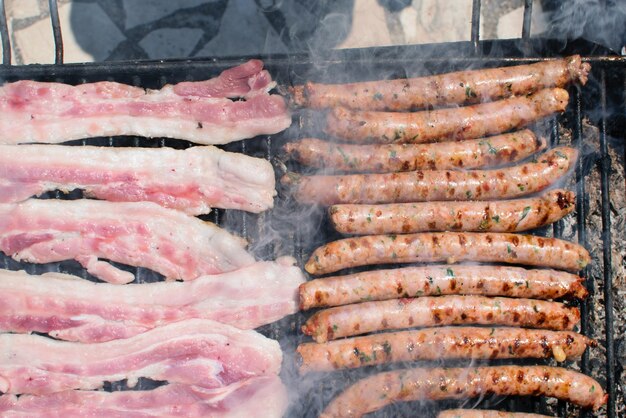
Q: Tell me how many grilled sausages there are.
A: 11